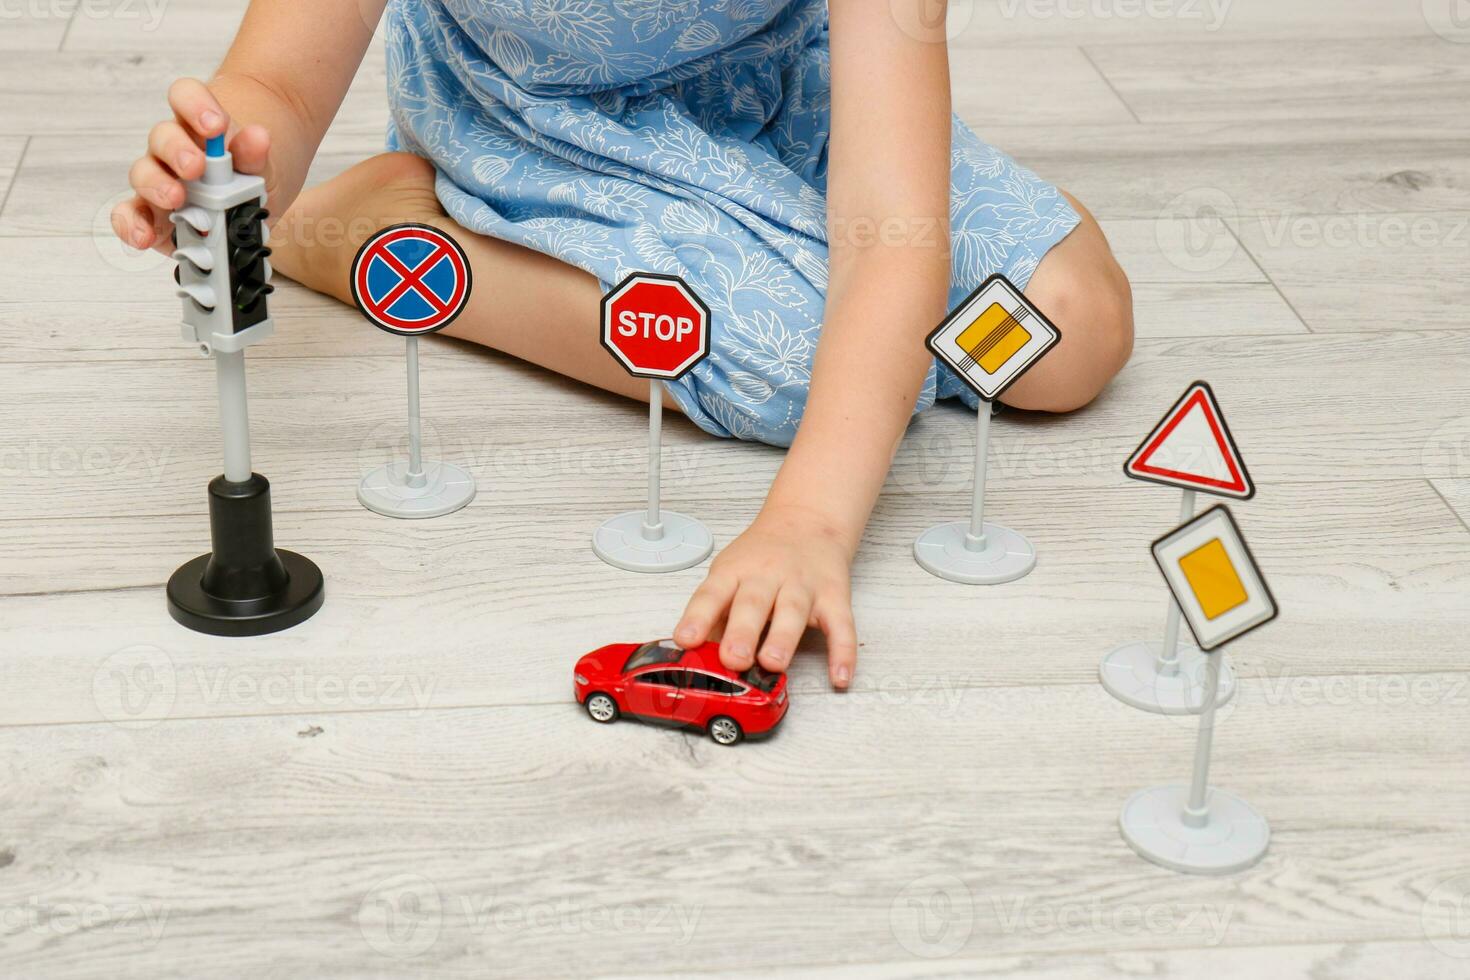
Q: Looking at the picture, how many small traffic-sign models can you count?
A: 5